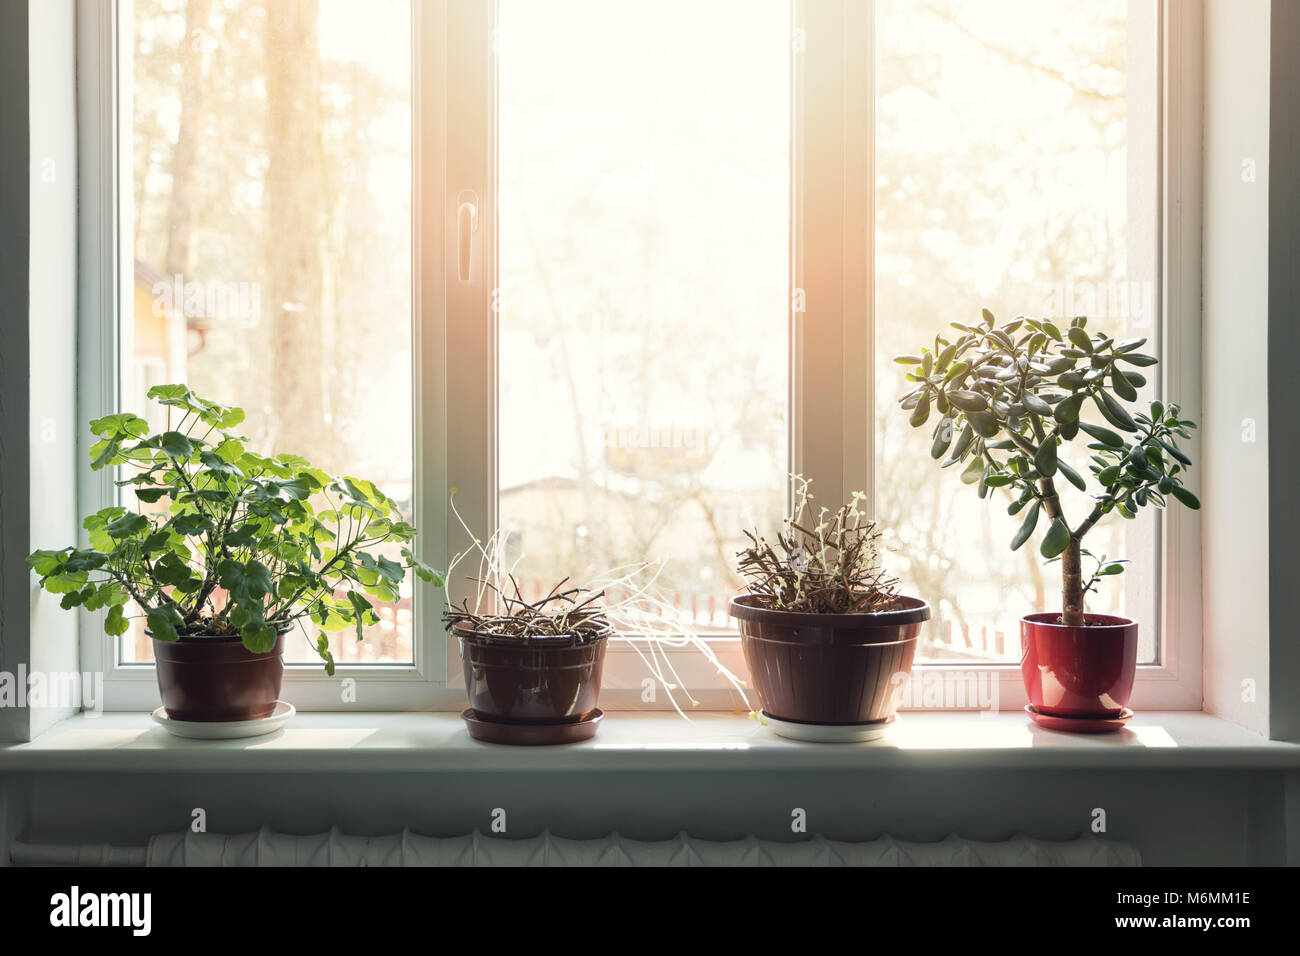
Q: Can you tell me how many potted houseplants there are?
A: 4